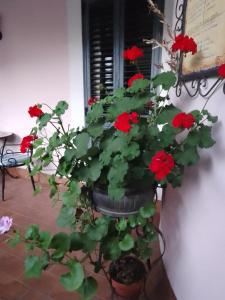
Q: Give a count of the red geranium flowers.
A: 10